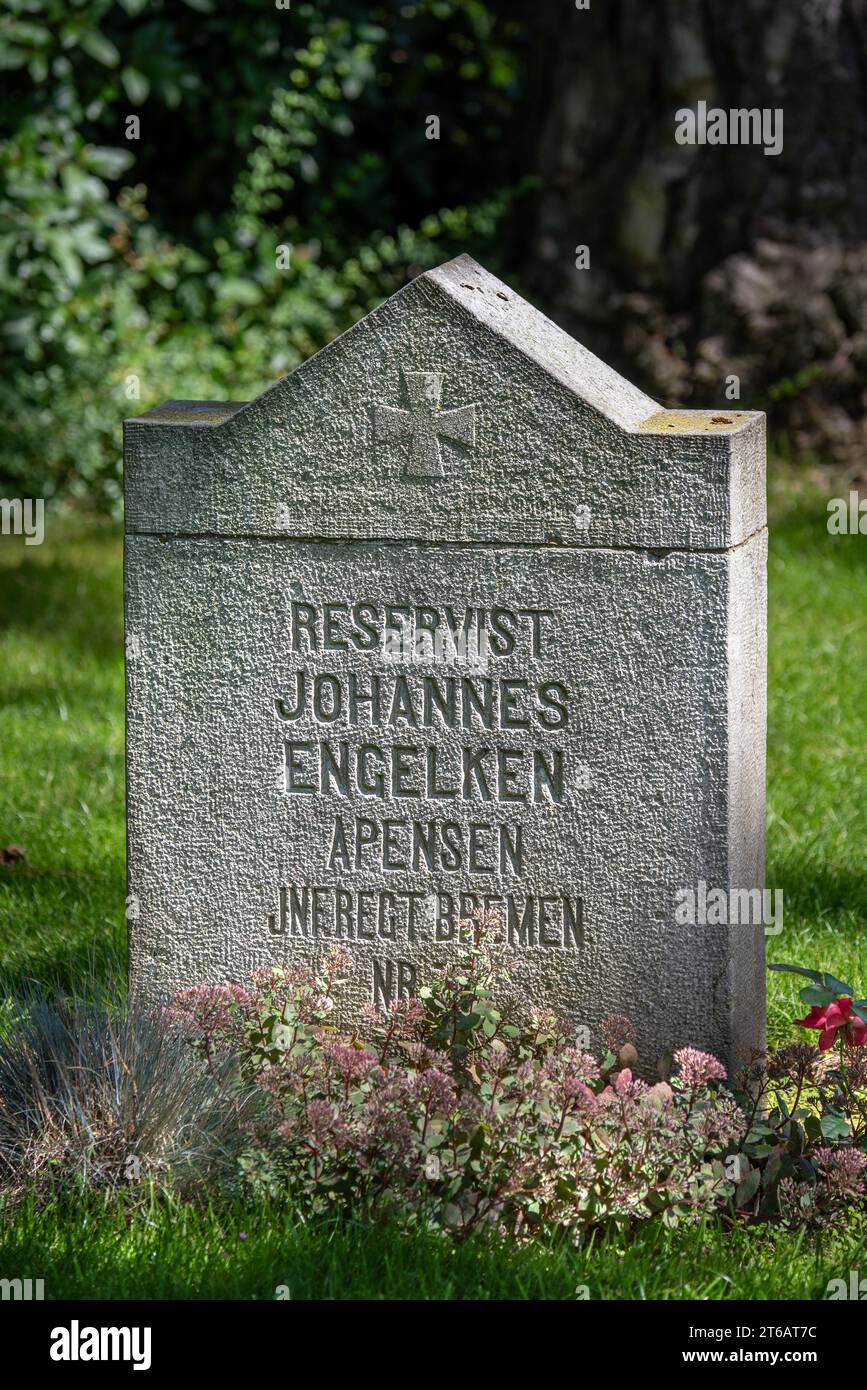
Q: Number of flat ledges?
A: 2